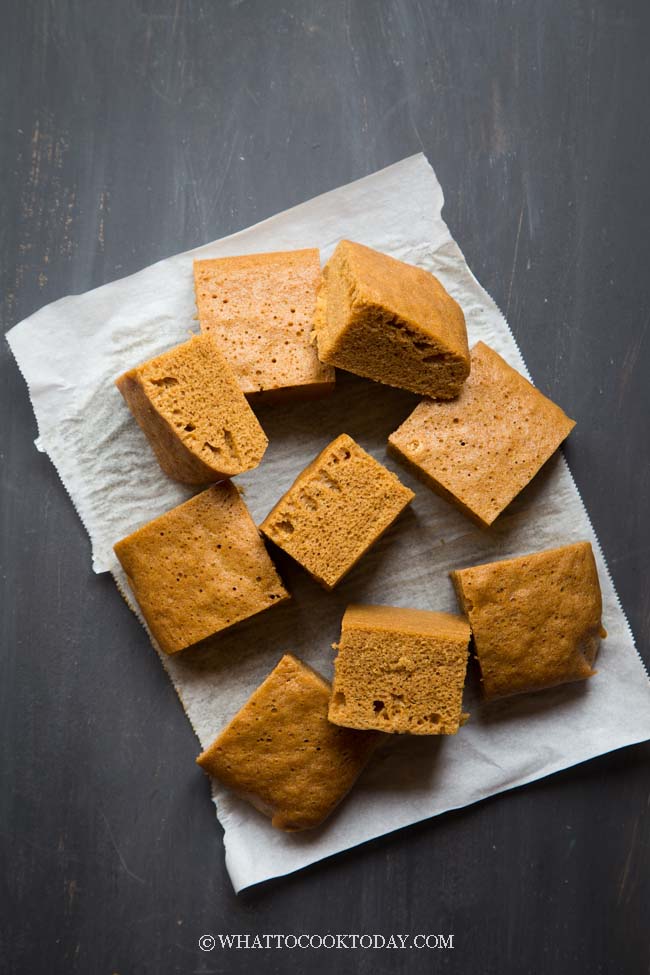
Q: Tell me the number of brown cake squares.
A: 9